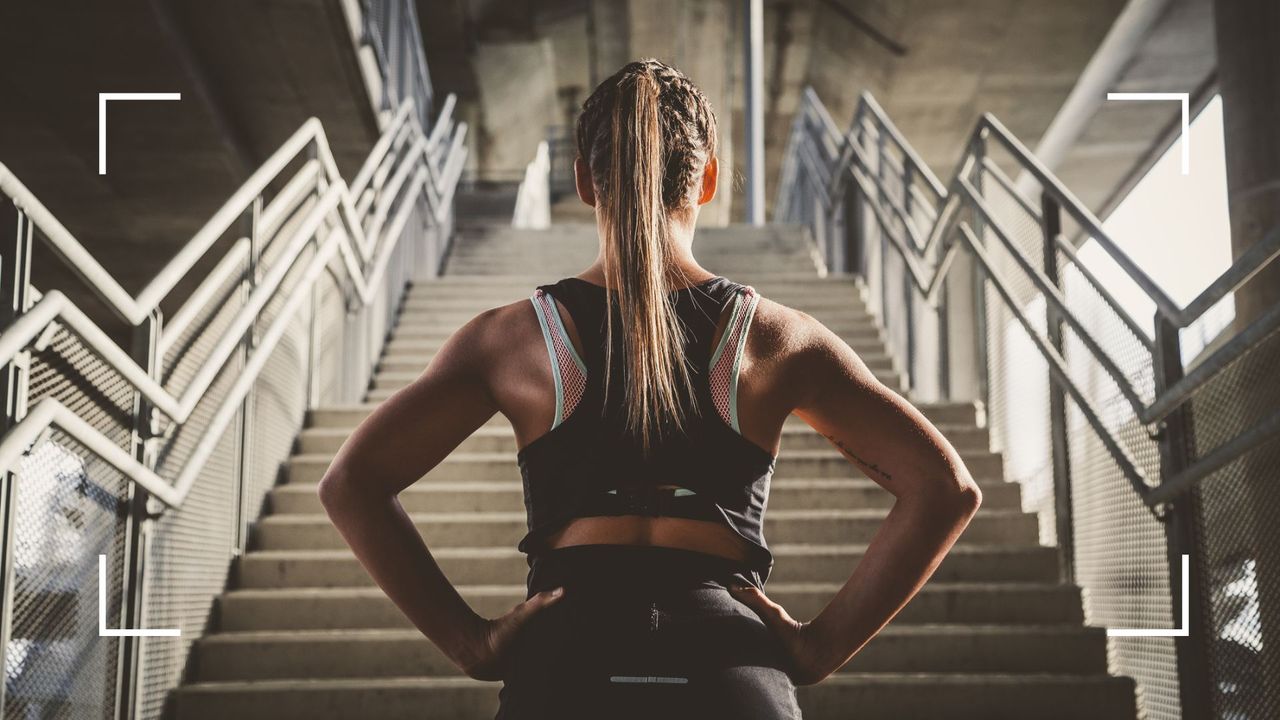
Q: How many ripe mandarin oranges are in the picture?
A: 0